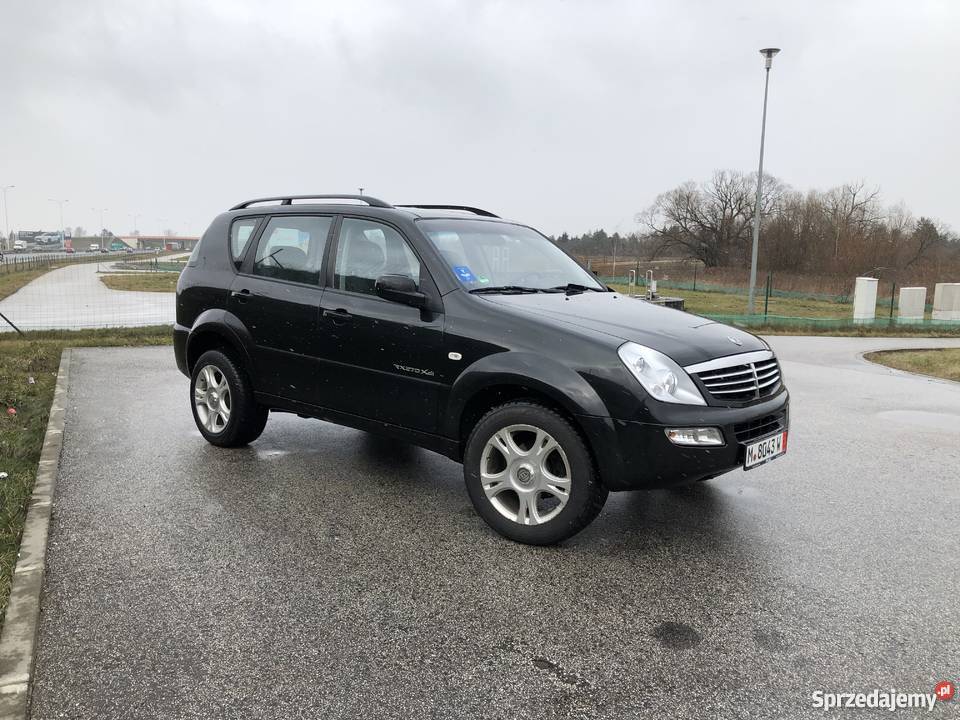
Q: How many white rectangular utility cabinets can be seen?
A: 3